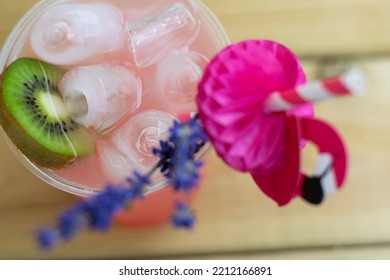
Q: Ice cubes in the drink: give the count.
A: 5